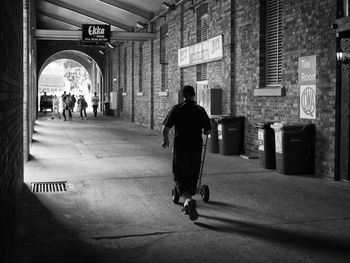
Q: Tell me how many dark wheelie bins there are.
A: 4